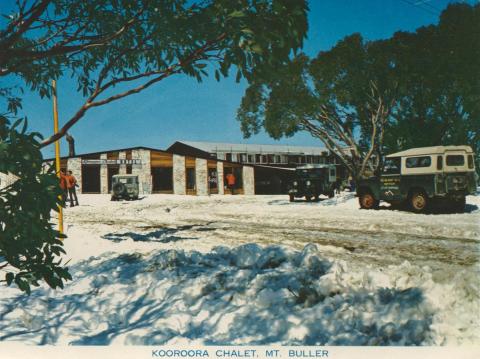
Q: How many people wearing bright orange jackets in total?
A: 3